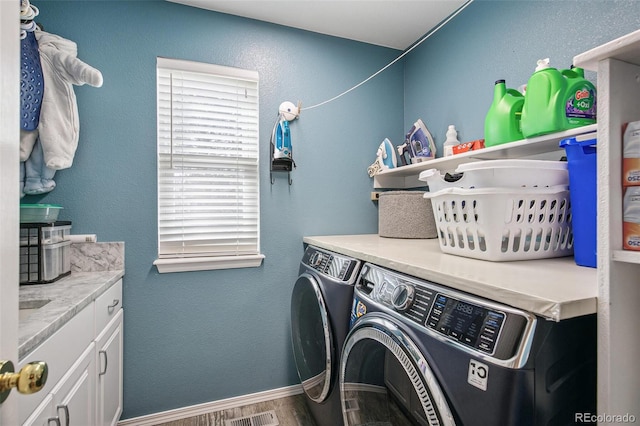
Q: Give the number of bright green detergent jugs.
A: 3